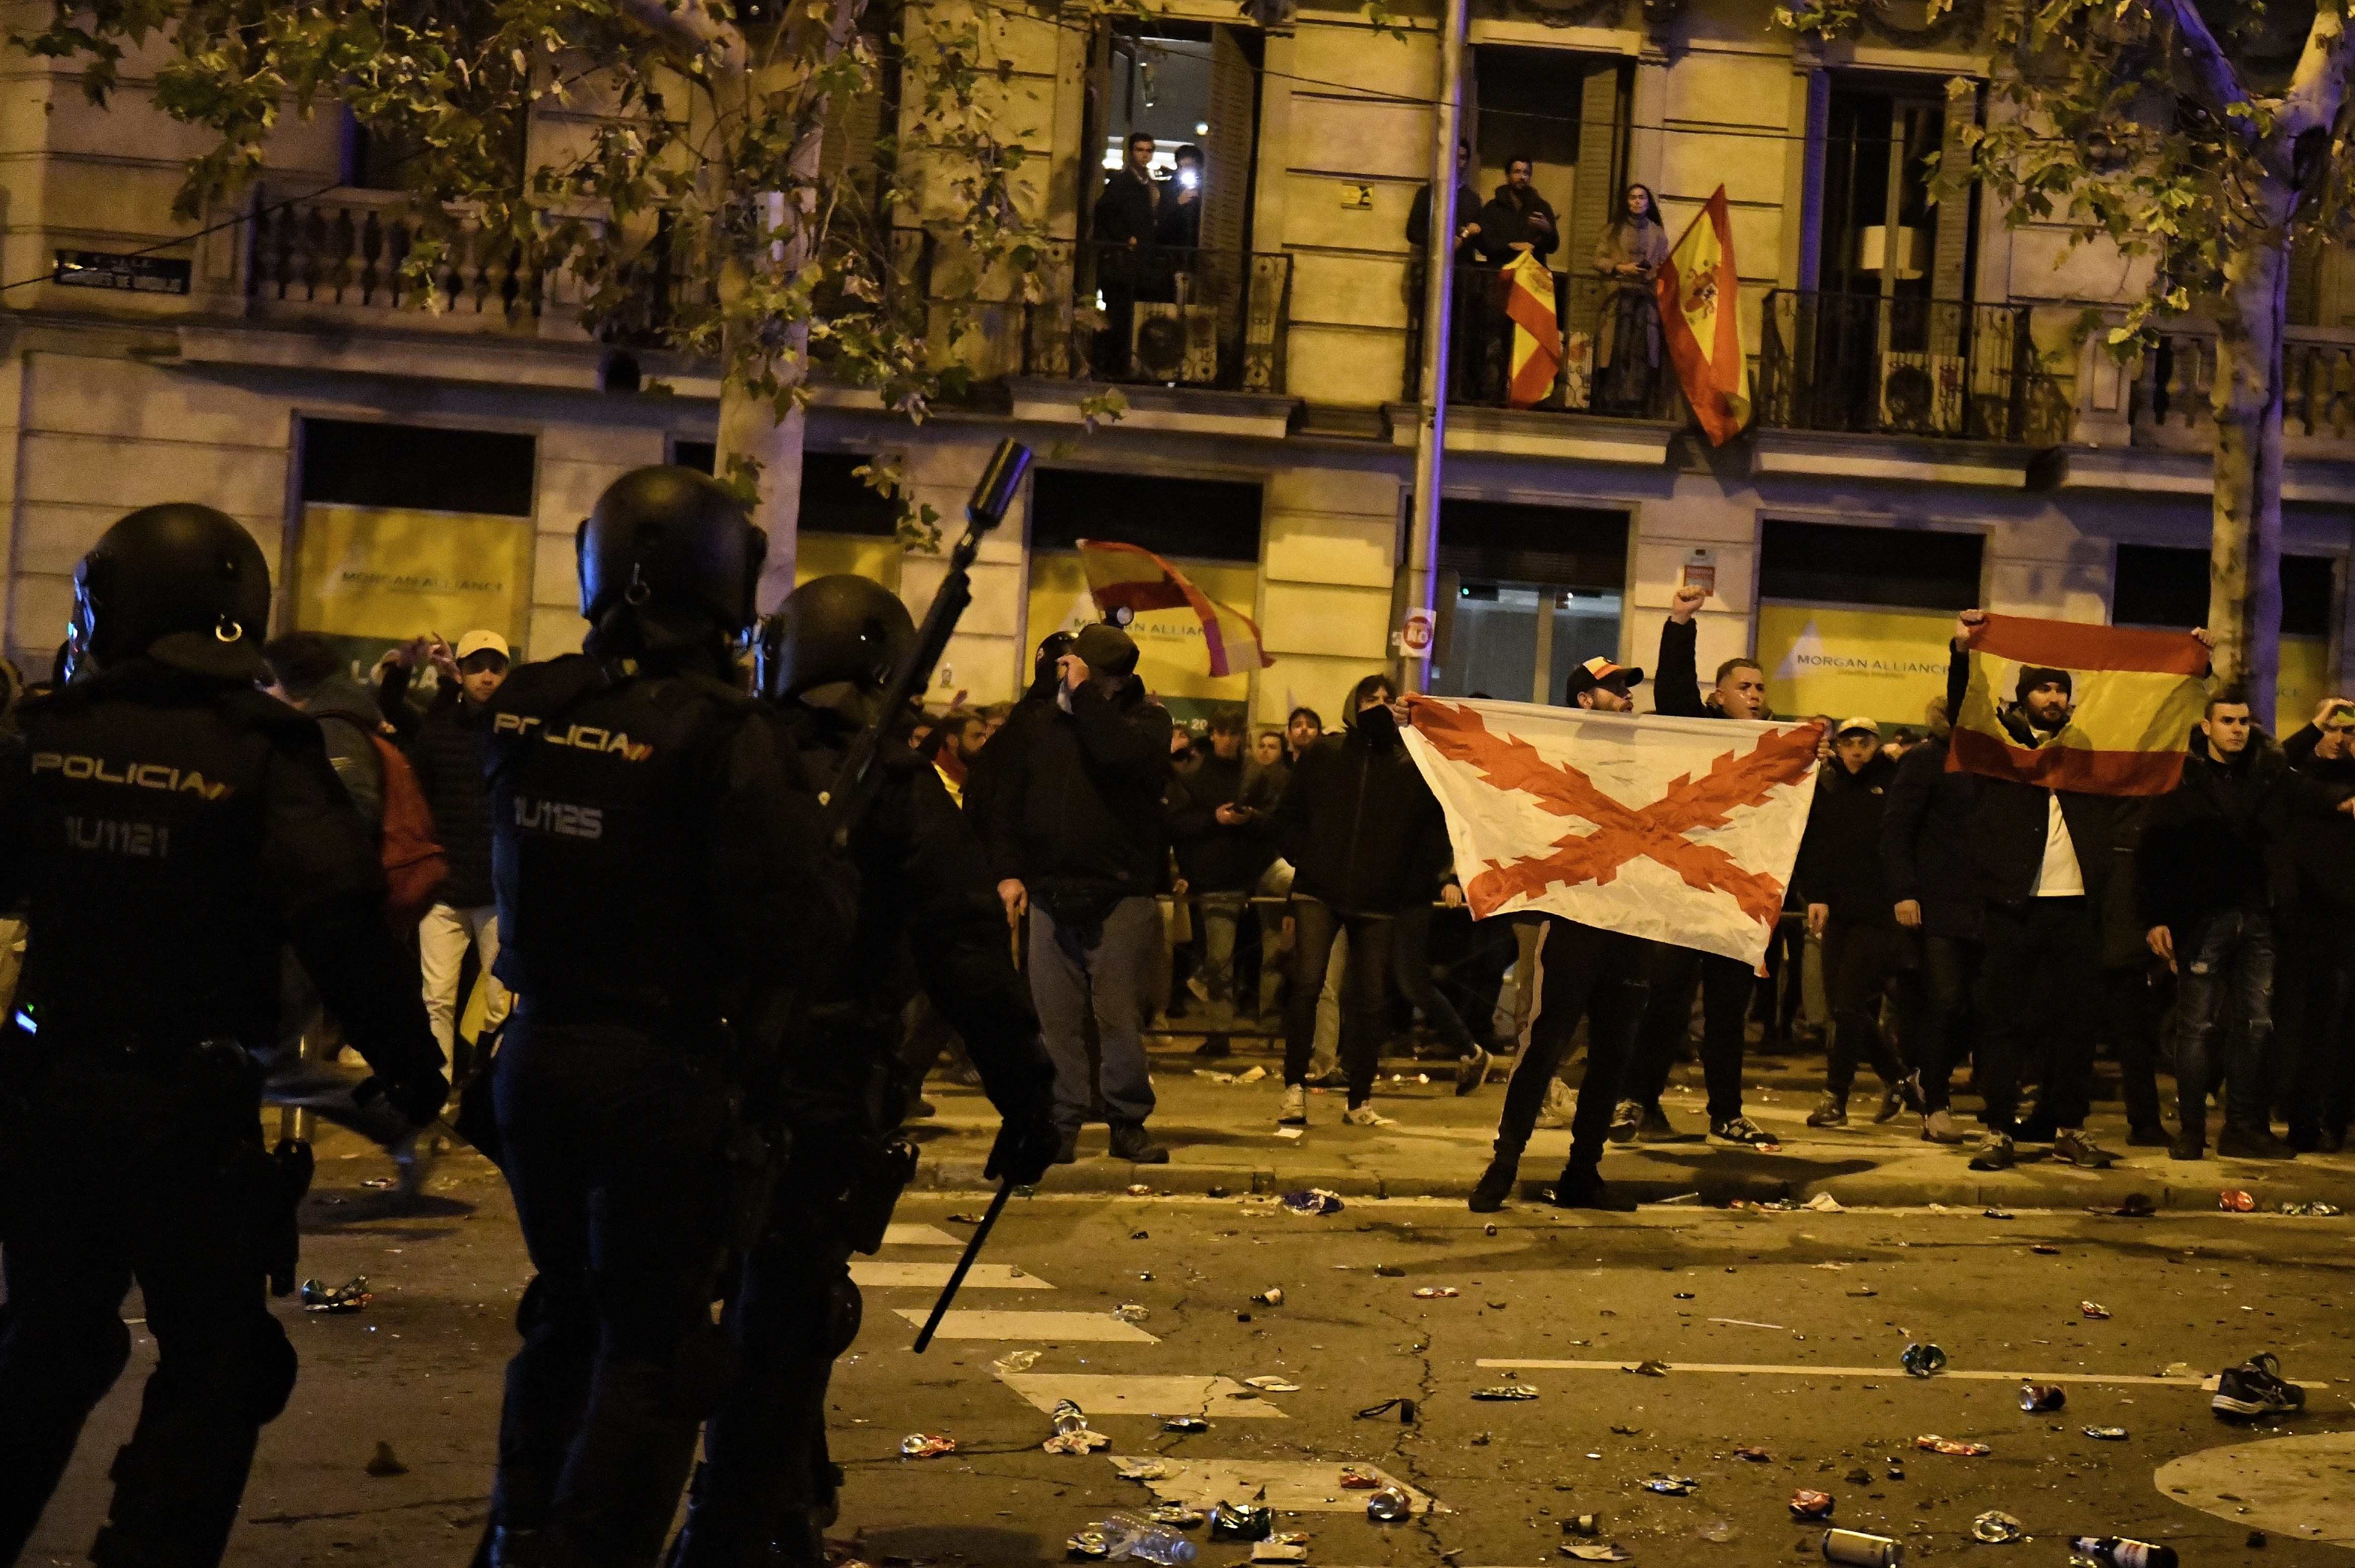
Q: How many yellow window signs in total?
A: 5